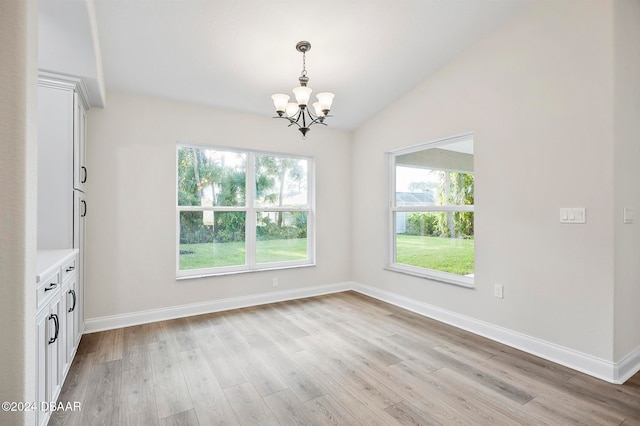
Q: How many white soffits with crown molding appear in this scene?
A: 1